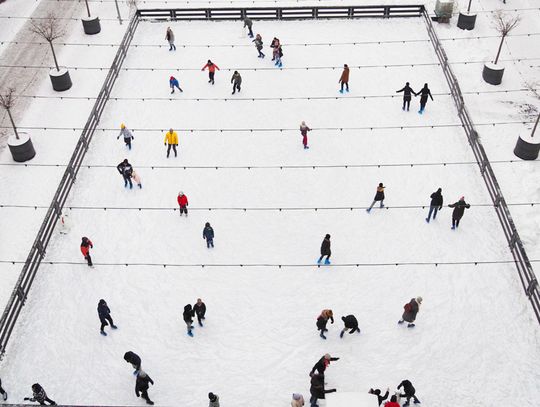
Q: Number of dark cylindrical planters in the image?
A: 6